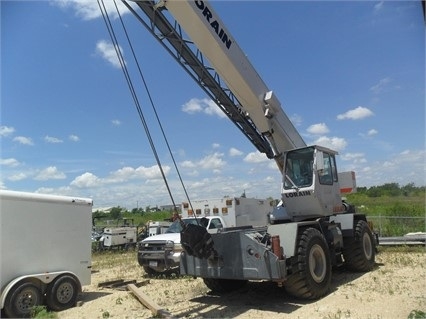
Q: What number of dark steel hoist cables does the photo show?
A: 3